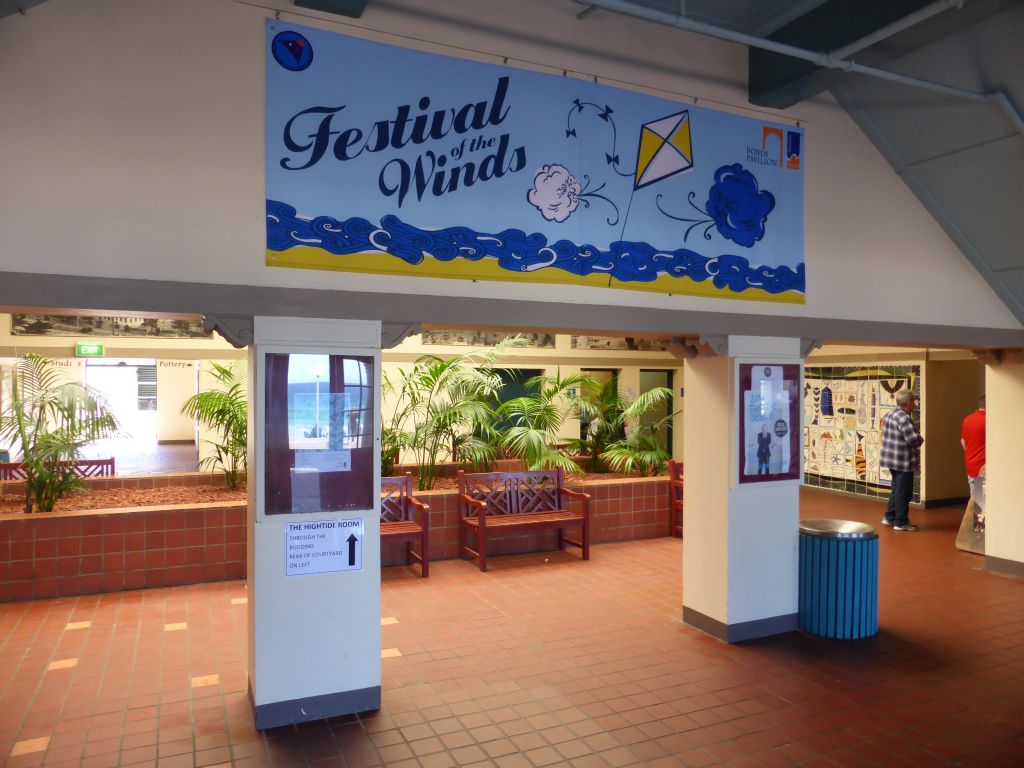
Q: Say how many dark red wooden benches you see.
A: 4